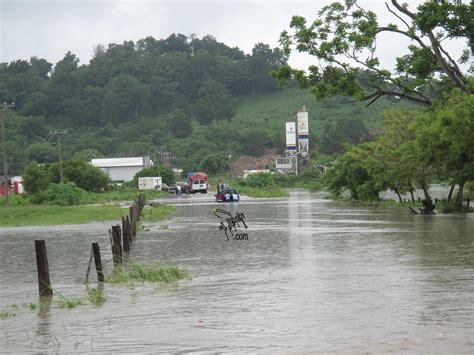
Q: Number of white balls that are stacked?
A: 0